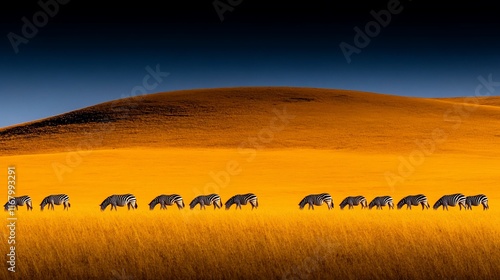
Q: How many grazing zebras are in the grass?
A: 12